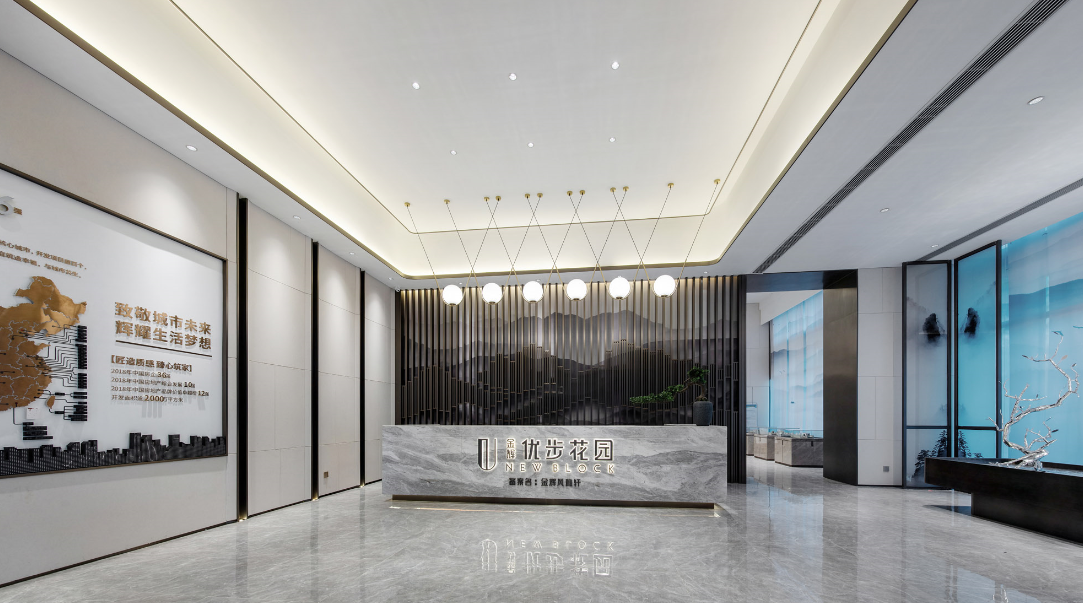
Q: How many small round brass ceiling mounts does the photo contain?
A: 12